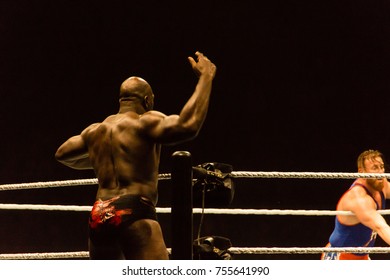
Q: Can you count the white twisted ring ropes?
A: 3